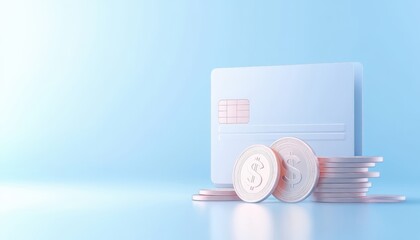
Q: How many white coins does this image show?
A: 13